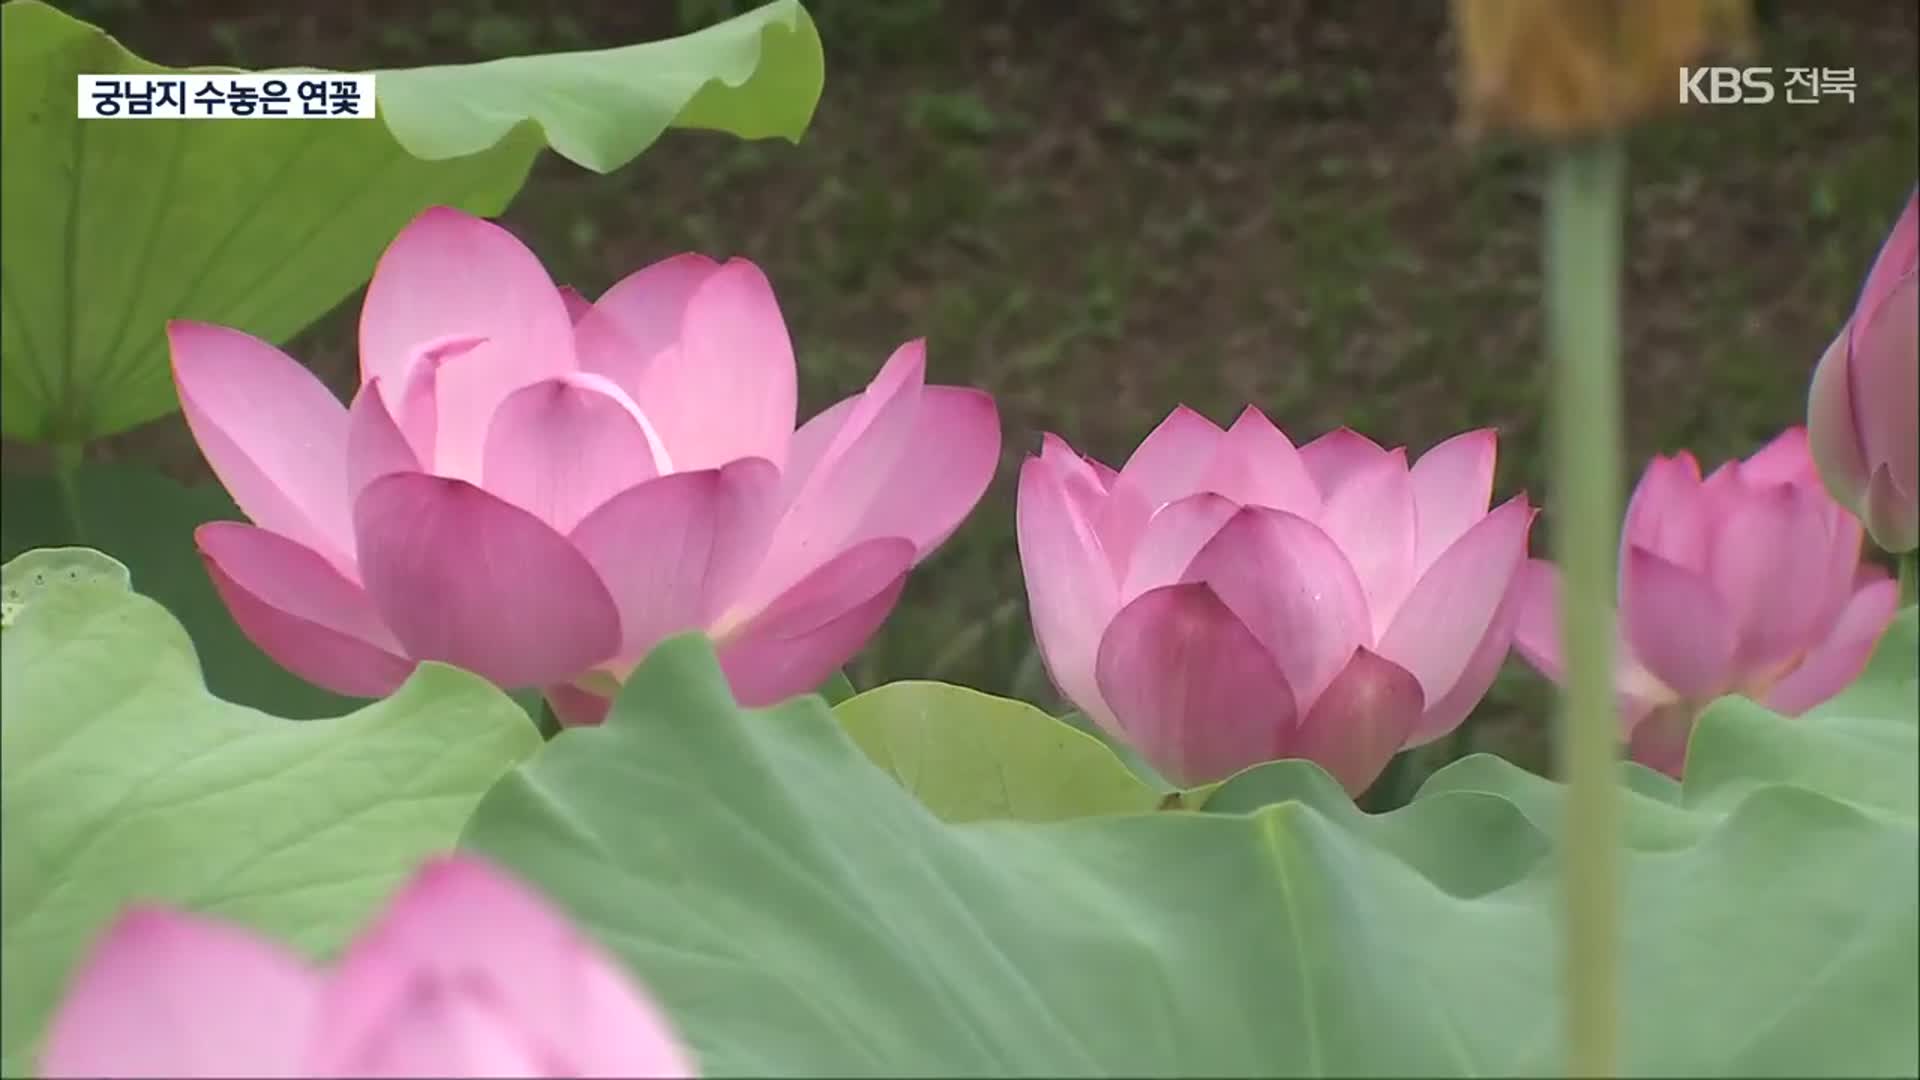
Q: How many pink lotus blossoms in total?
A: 5